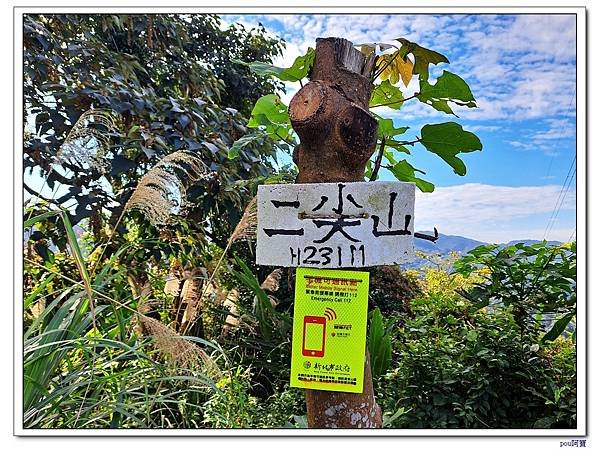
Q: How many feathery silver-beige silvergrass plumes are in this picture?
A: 4